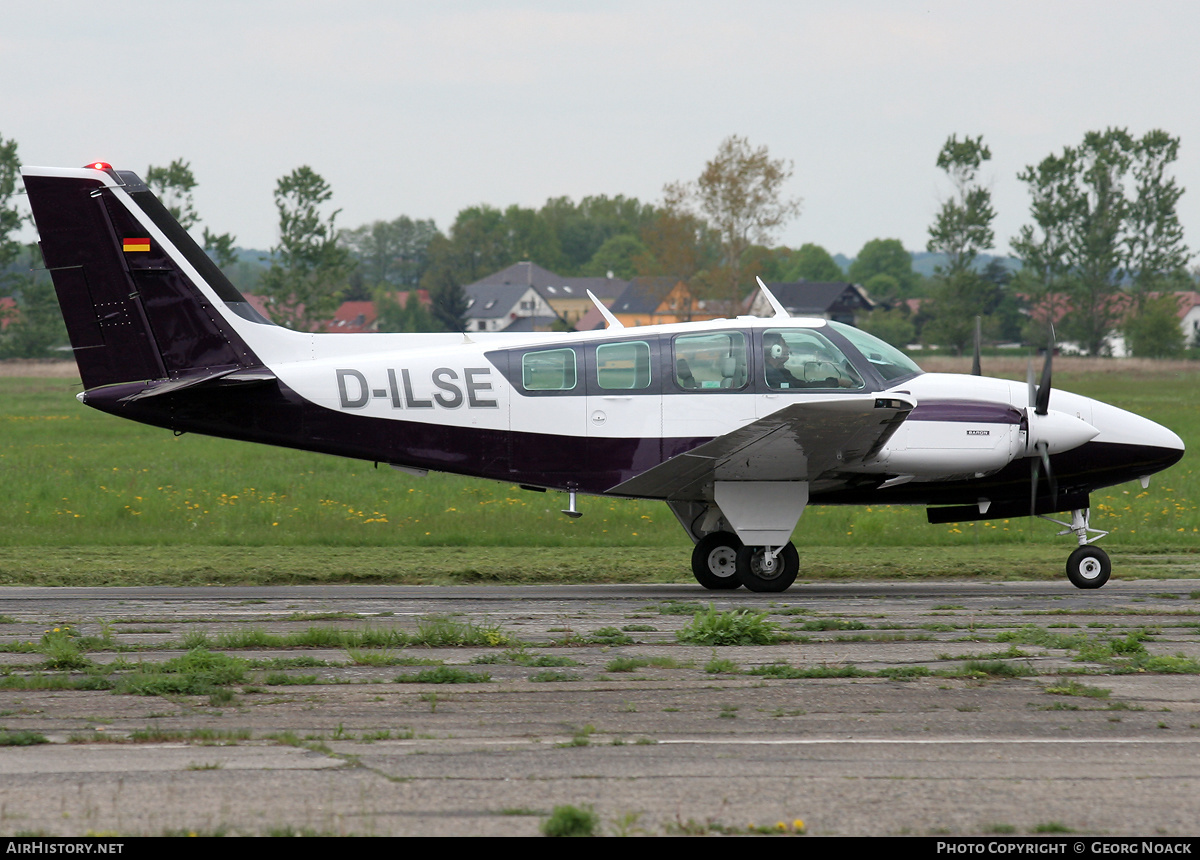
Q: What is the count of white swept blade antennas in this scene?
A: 2